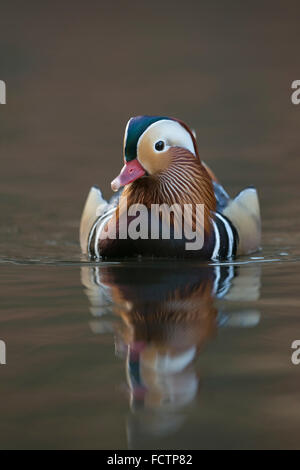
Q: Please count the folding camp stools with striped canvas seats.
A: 0